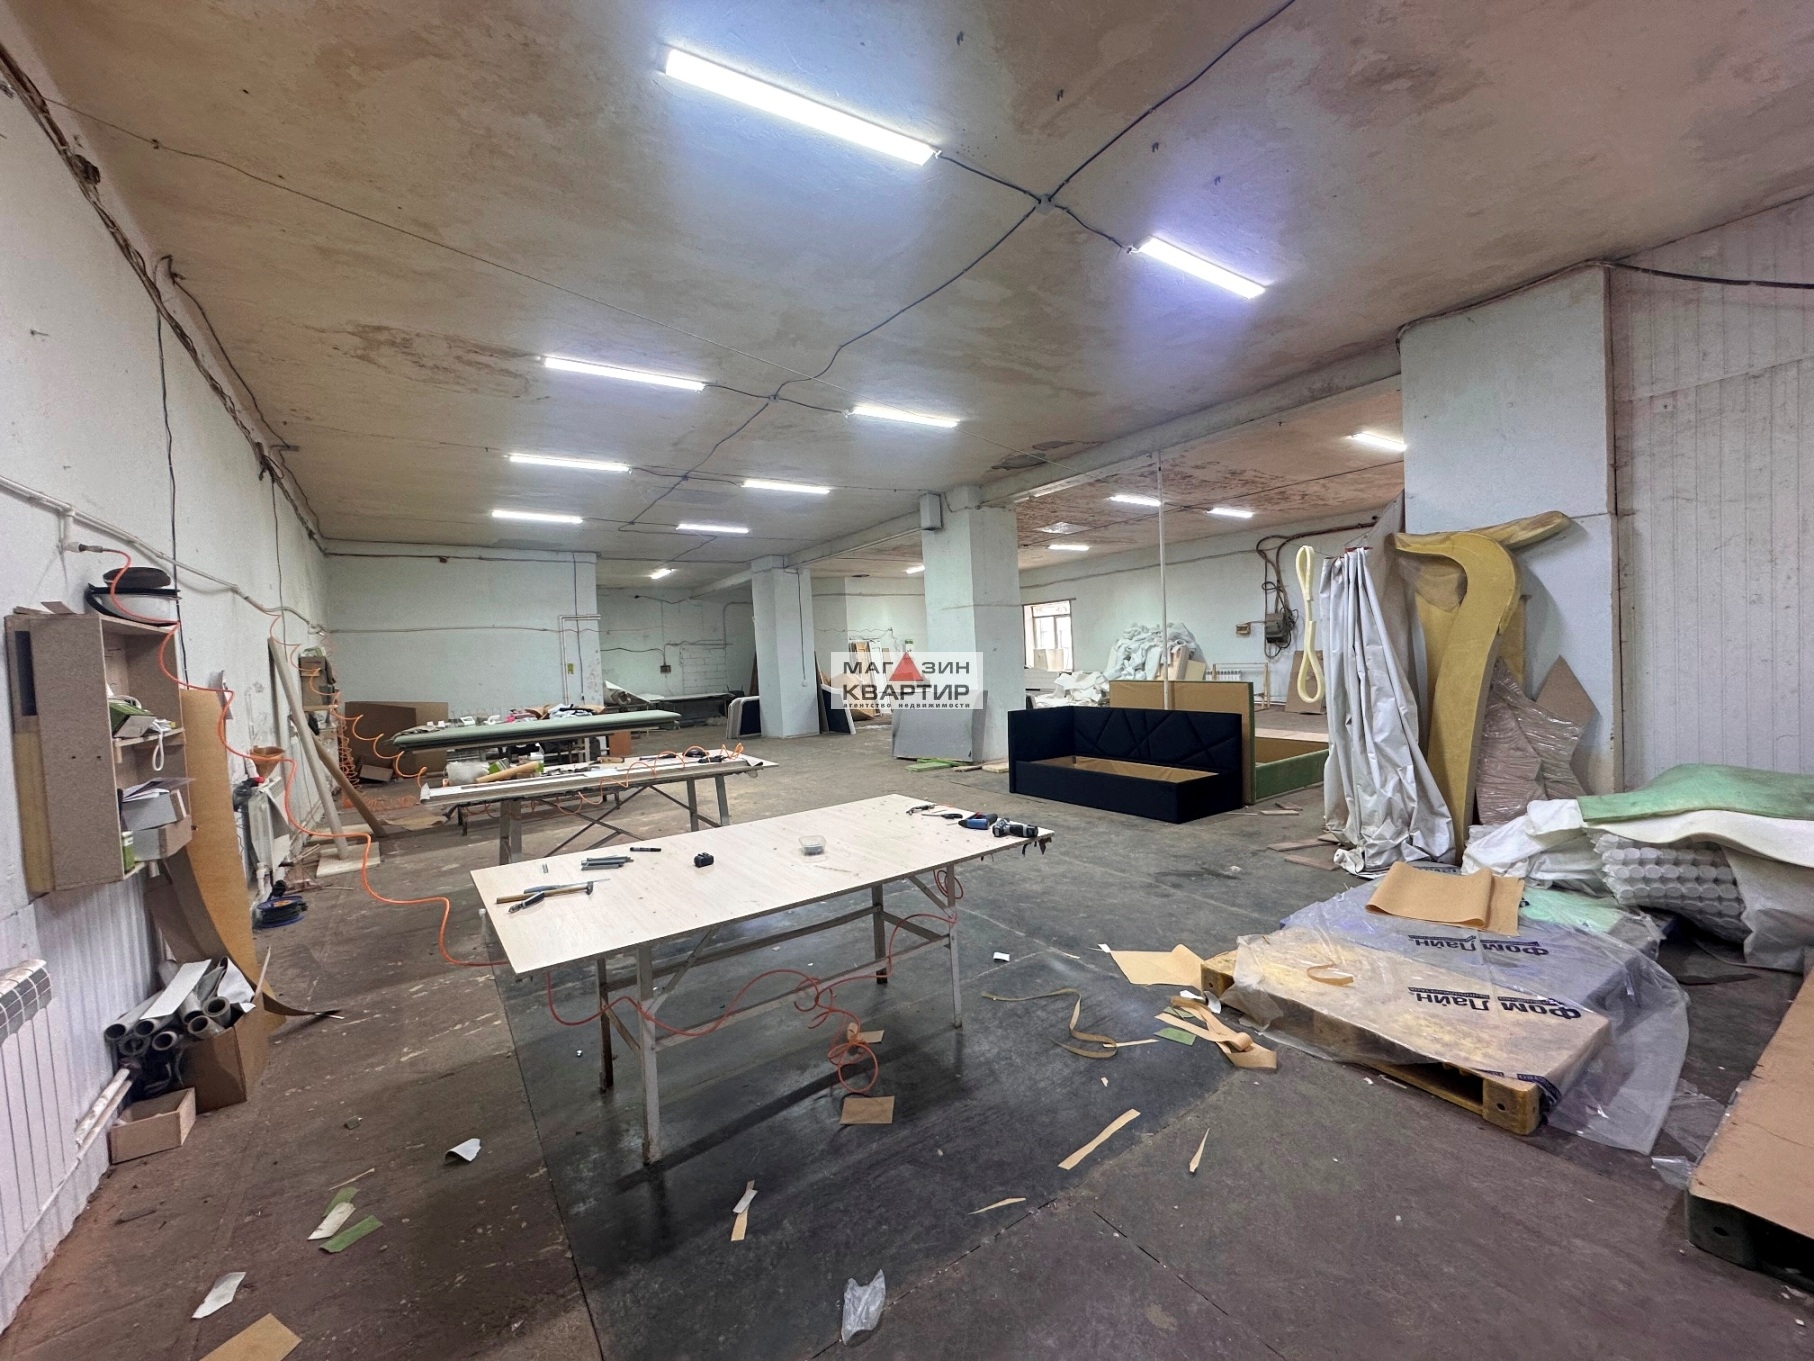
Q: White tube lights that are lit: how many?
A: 14